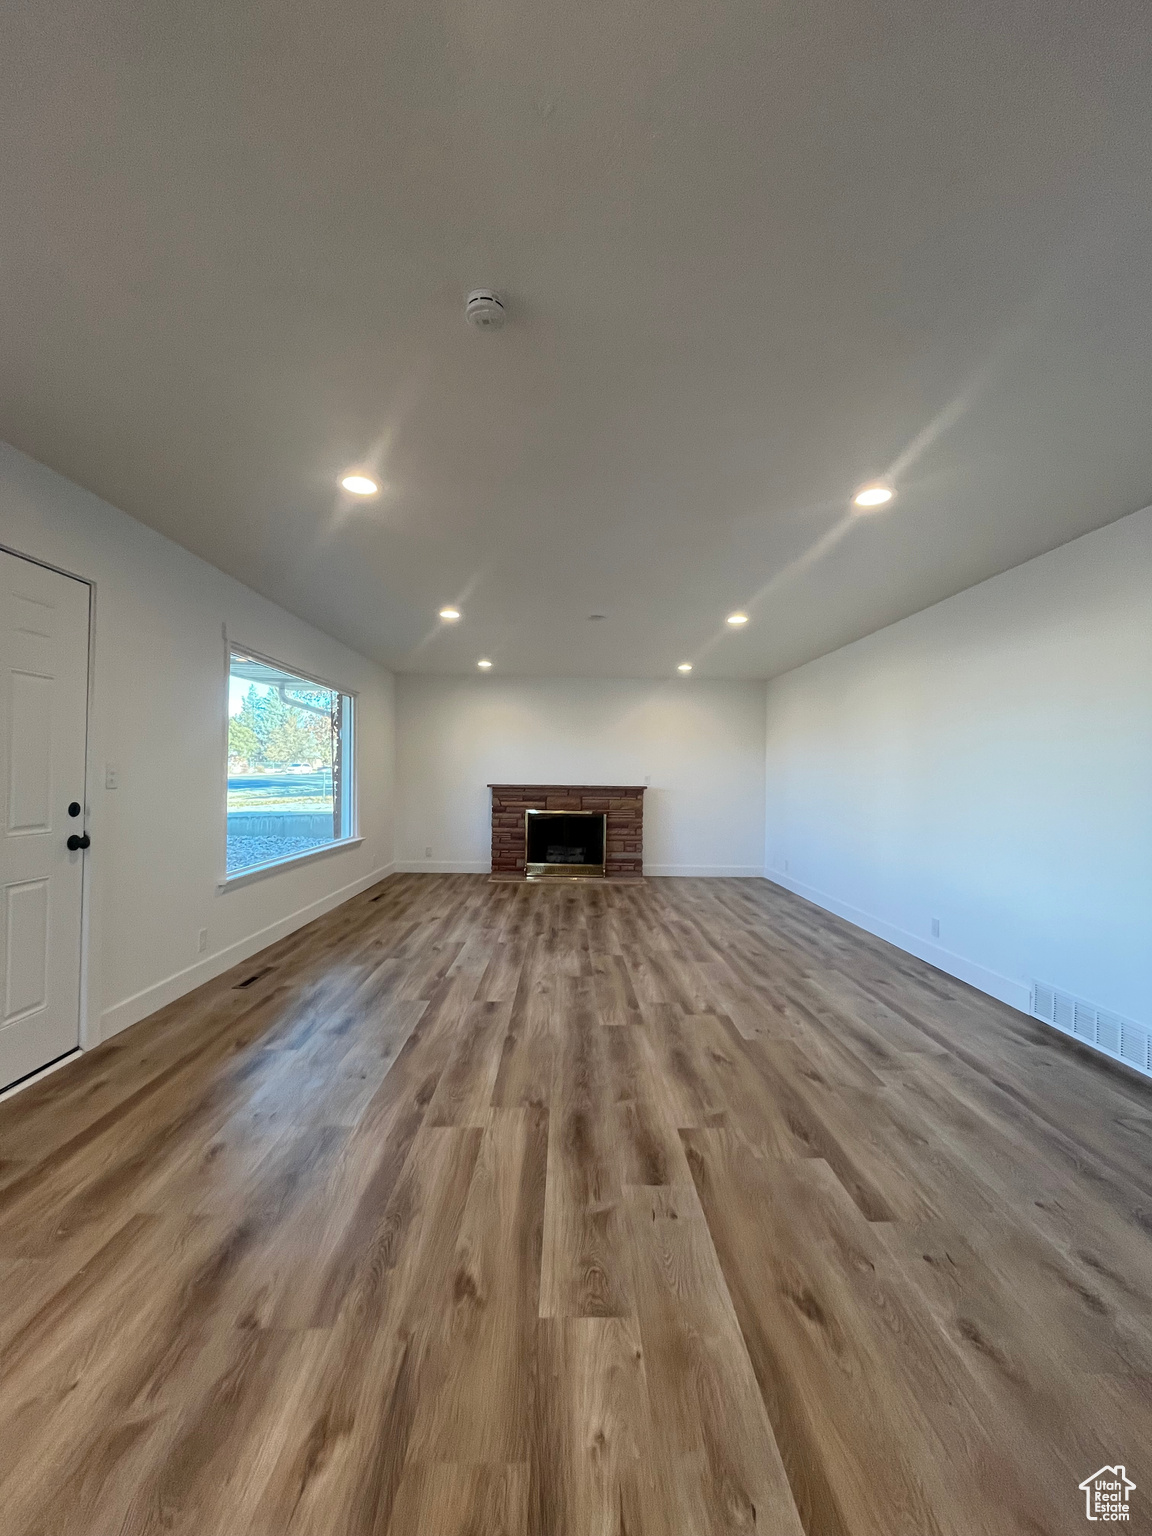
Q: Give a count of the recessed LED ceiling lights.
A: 6